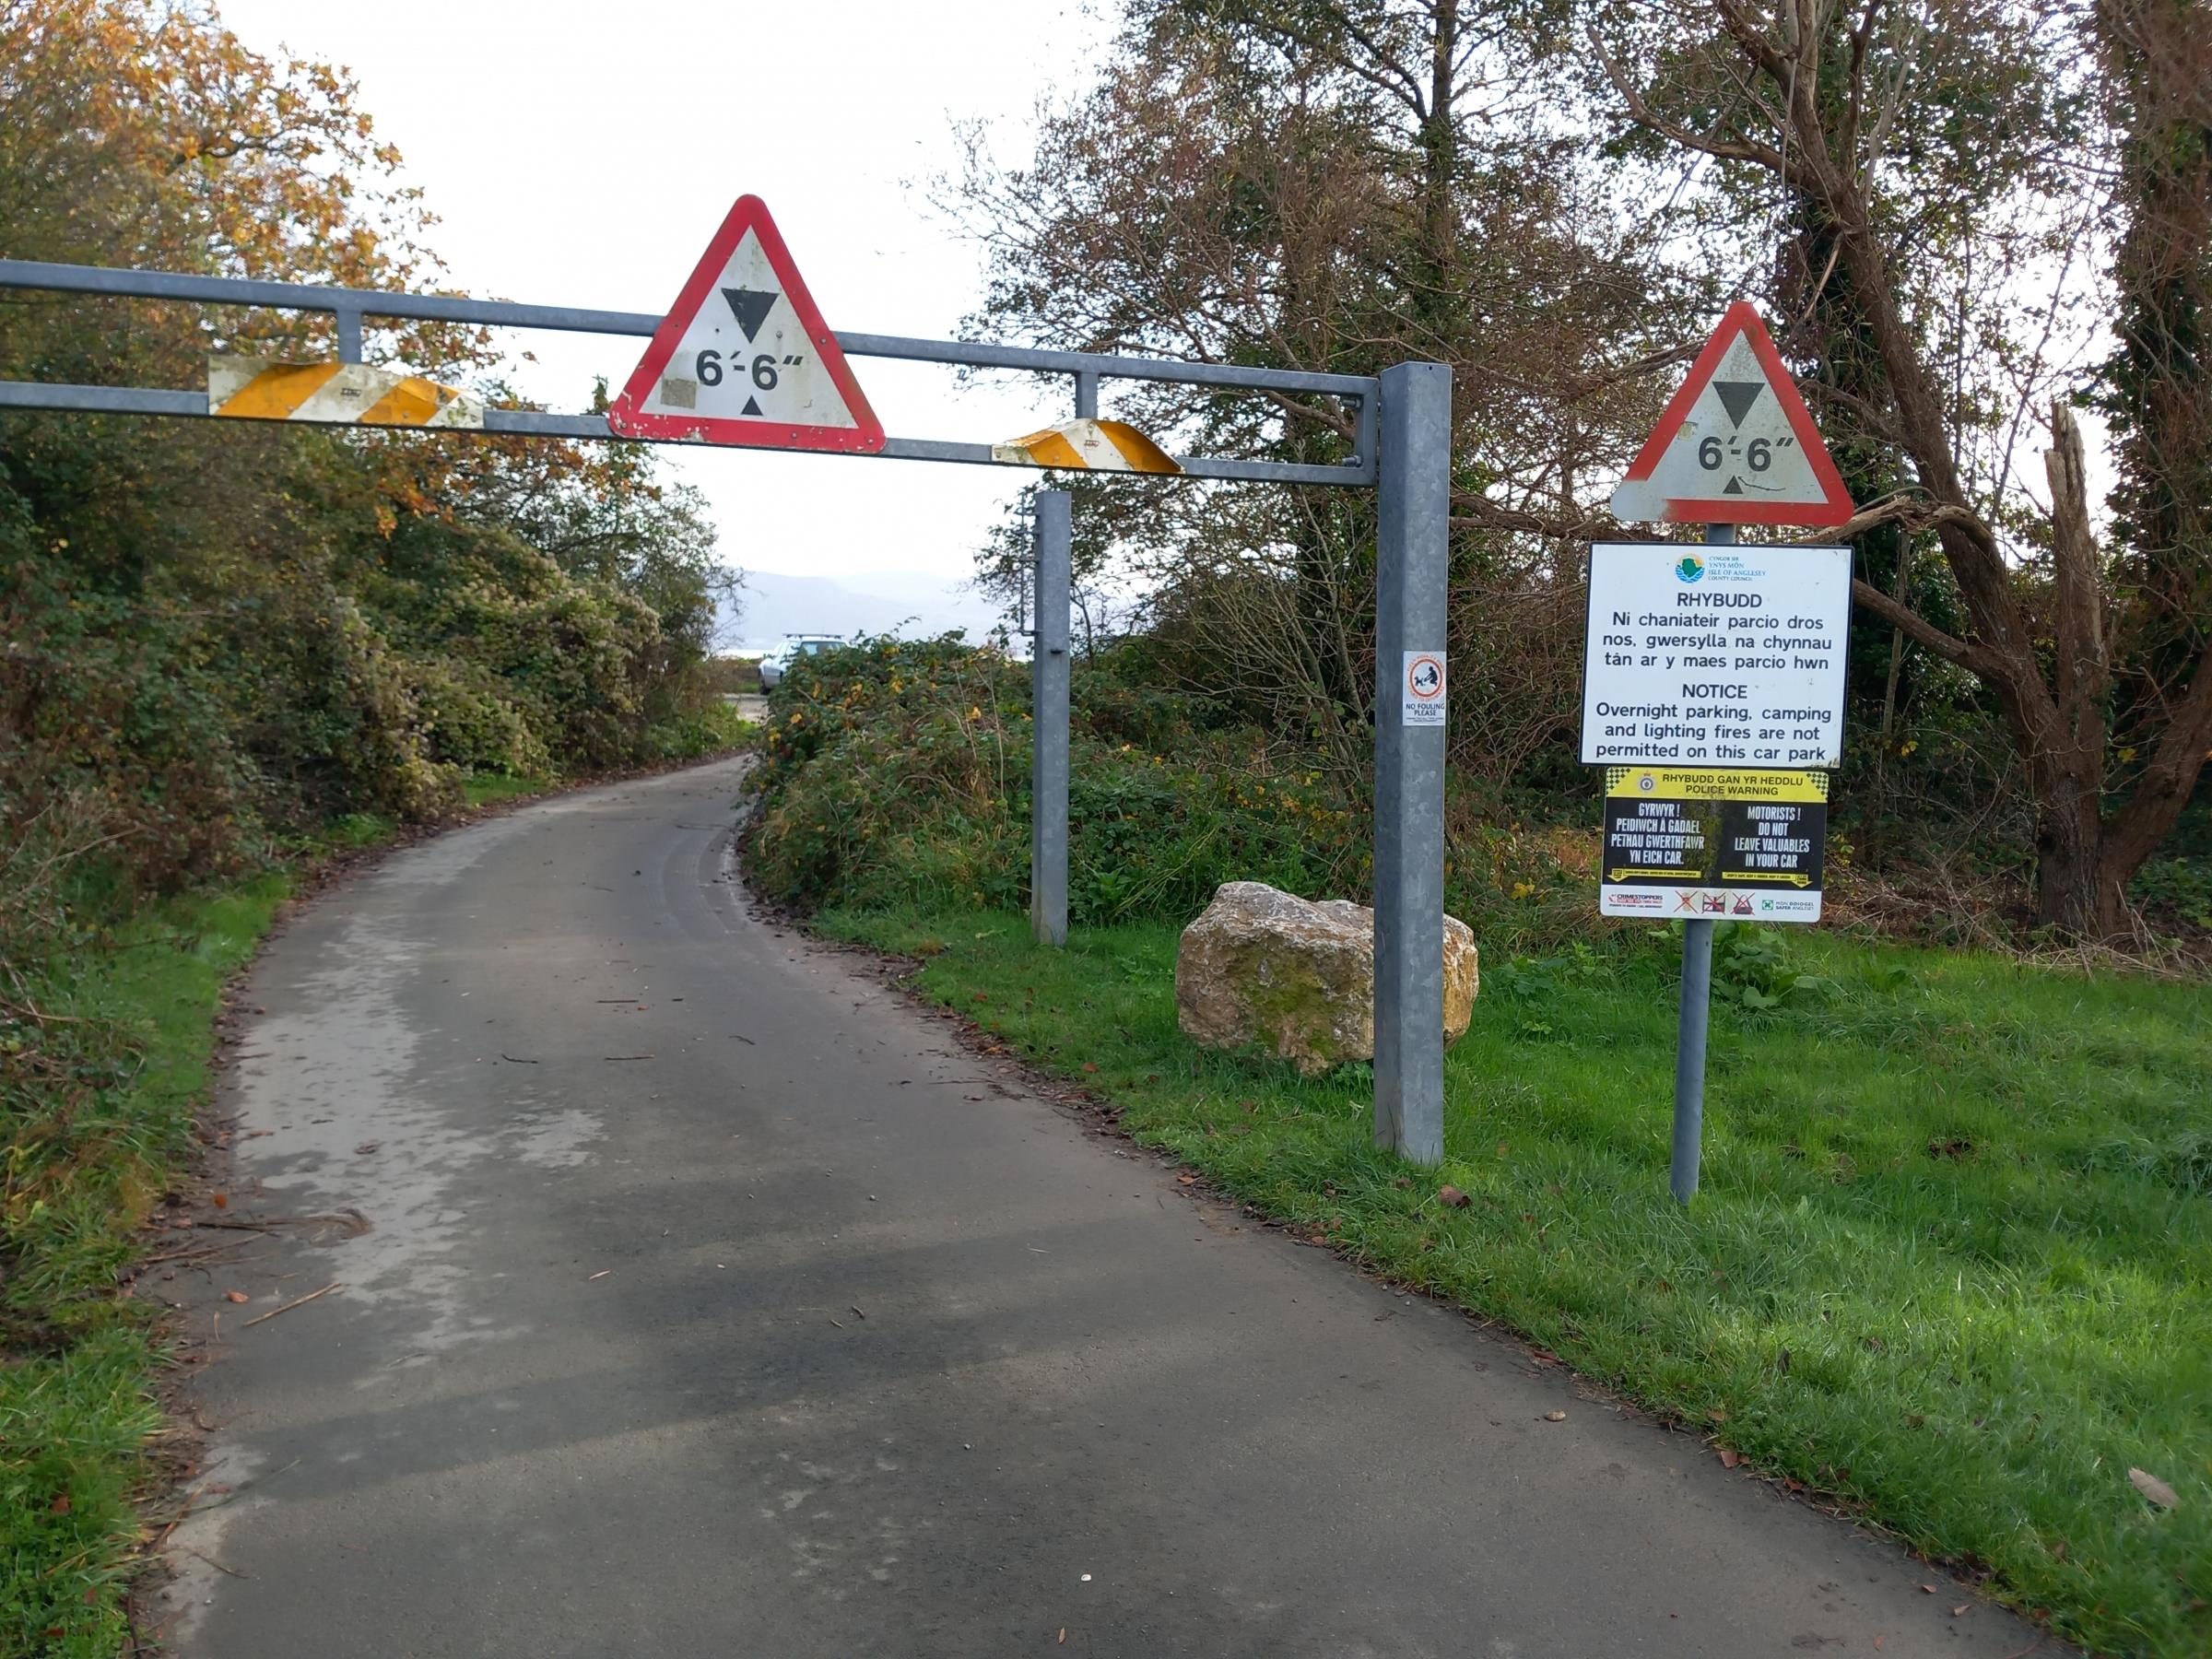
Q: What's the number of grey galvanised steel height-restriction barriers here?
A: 1